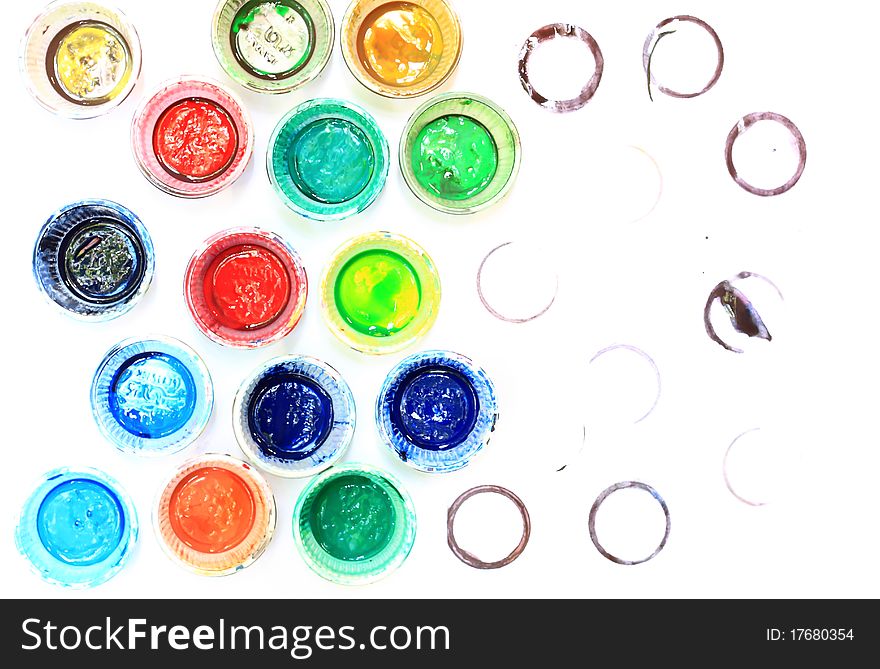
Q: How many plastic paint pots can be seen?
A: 15